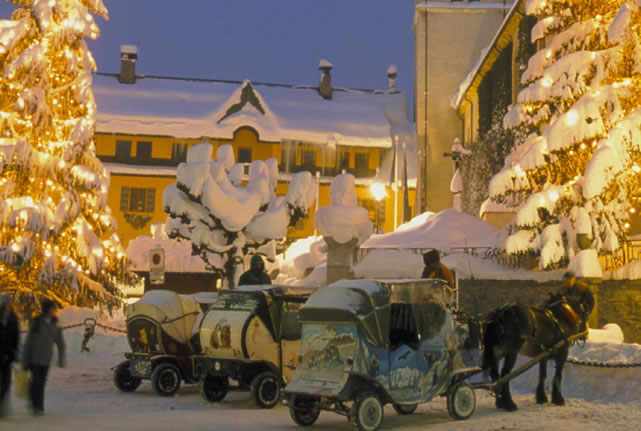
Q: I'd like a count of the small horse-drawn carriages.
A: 3